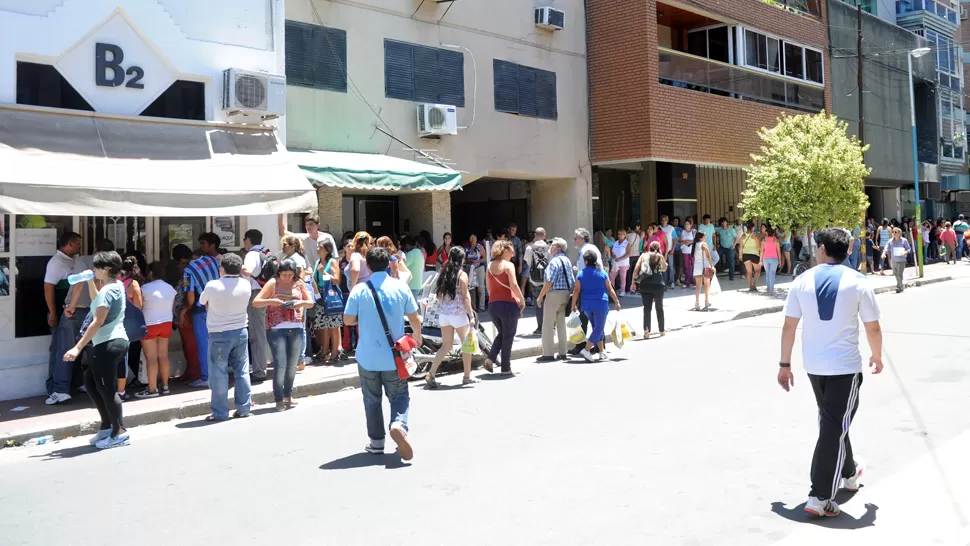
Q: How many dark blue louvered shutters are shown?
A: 3